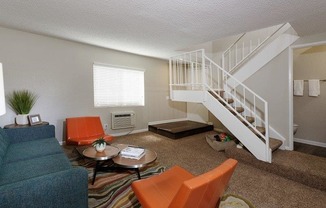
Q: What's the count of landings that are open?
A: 1